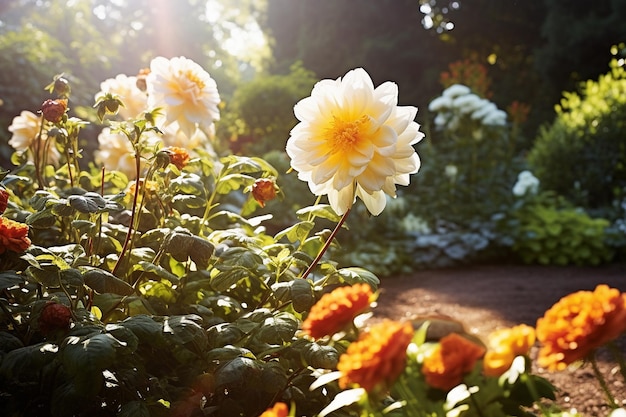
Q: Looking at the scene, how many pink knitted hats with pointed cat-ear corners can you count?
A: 0